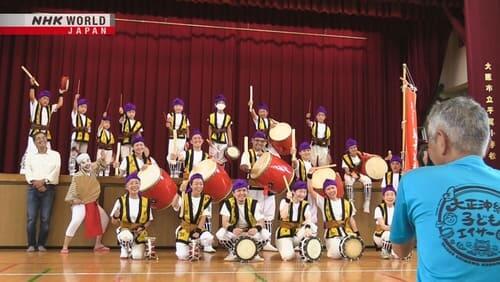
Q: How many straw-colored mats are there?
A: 0